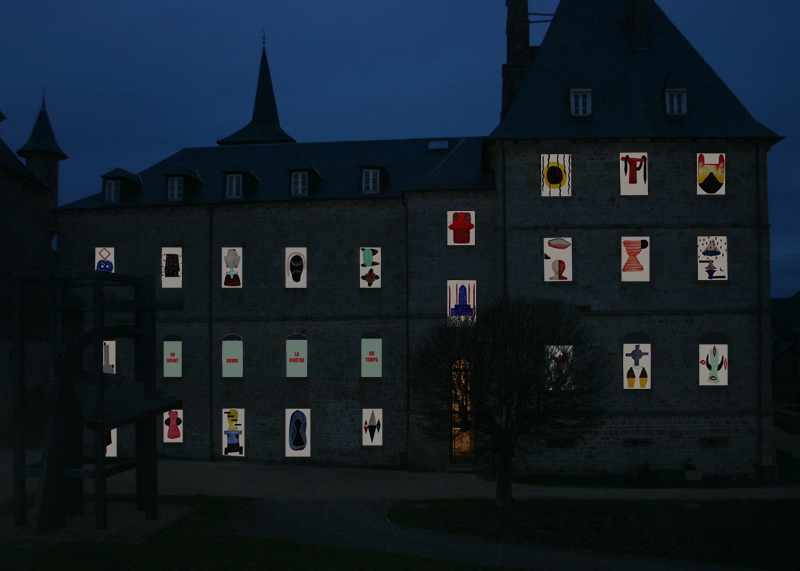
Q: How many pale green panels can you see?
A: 4